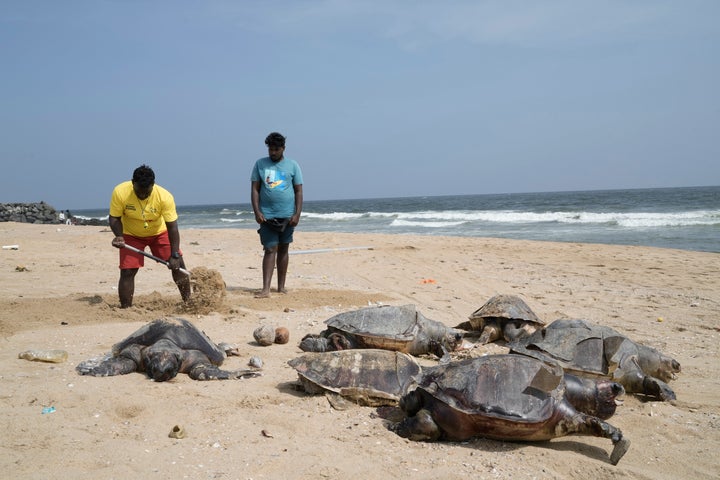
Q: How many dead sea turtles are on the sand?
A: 6